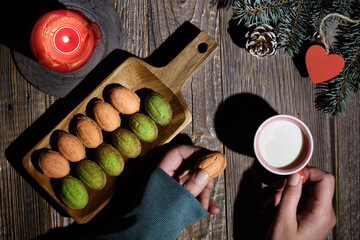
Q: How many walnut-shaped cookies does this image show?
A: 12